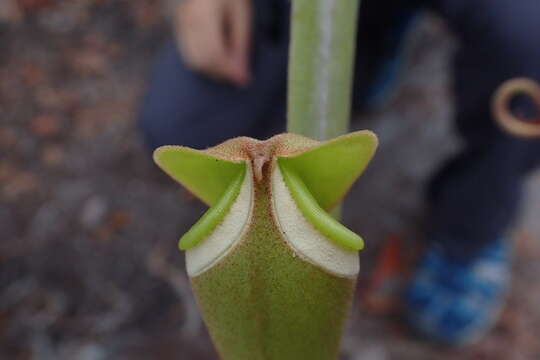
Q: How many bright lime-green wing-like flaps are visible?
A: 2